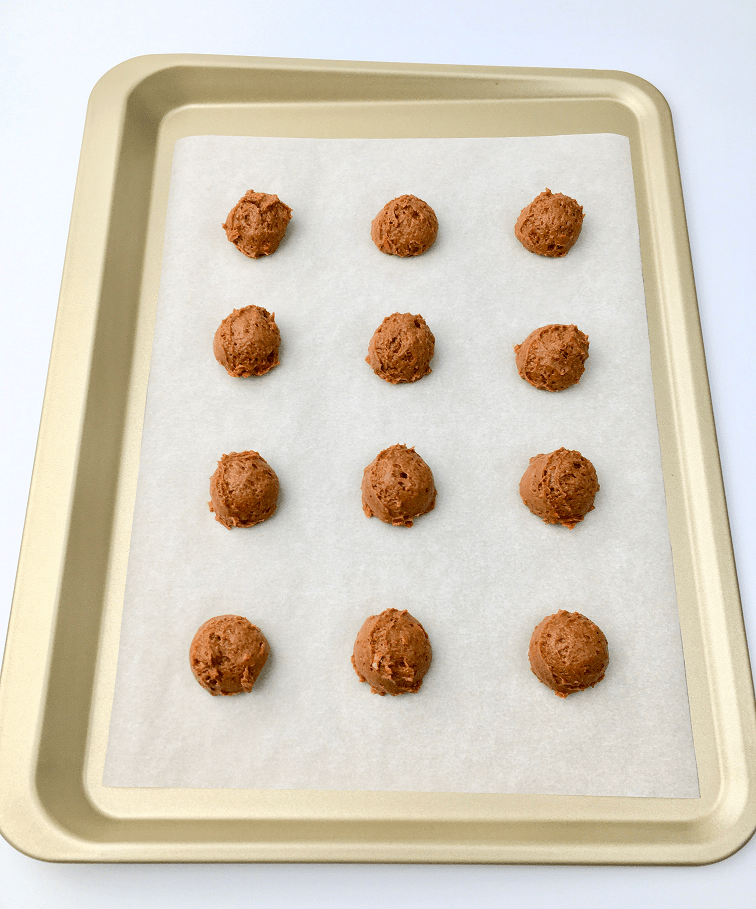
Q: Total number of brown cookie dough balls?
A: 12